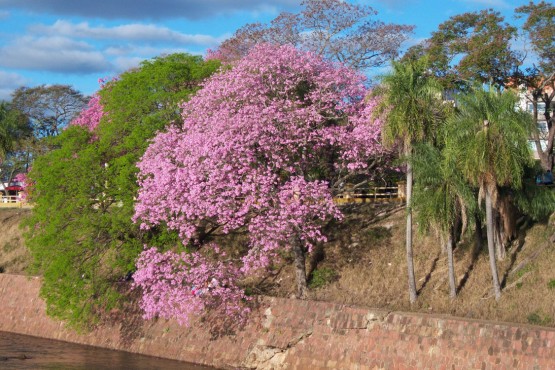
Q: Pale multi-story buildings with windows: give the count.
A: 1